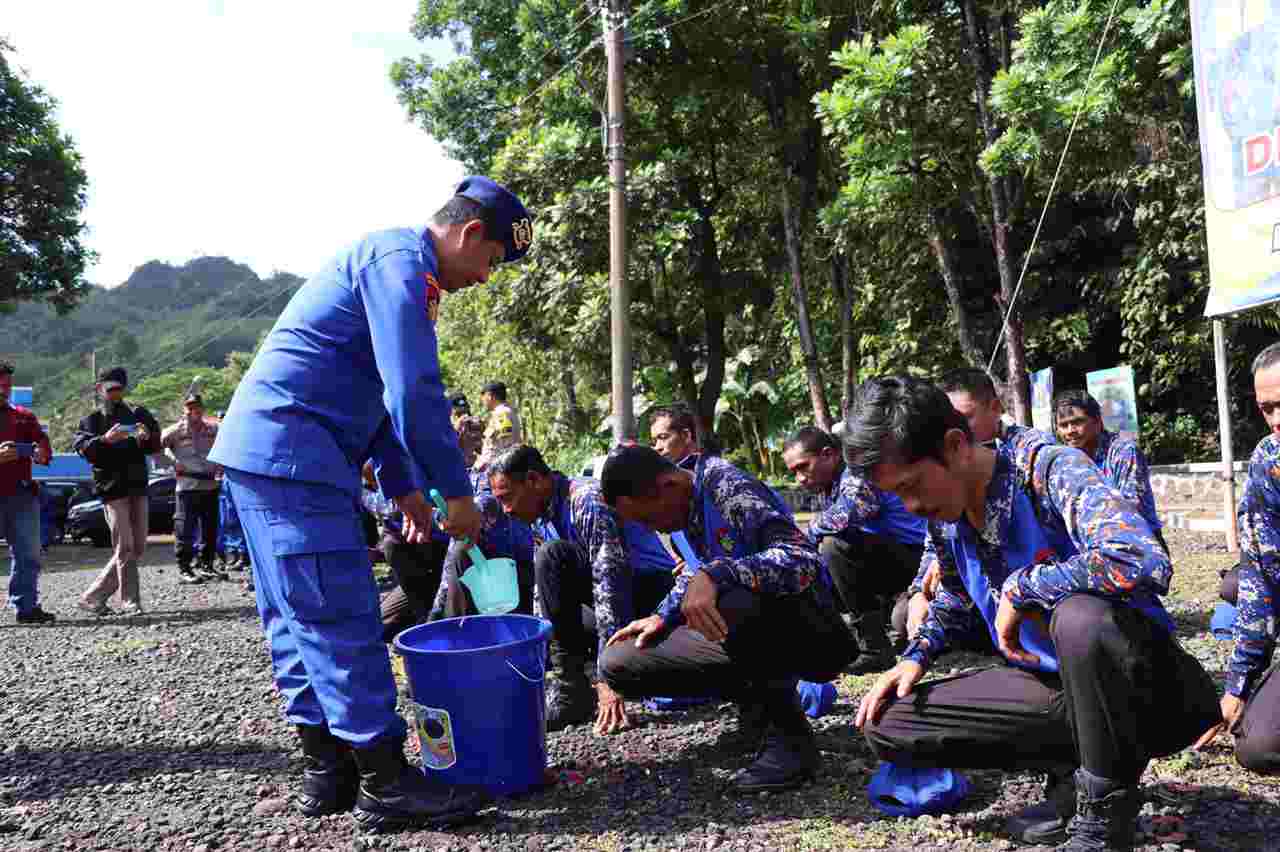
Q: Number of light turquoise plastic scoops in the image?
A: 1